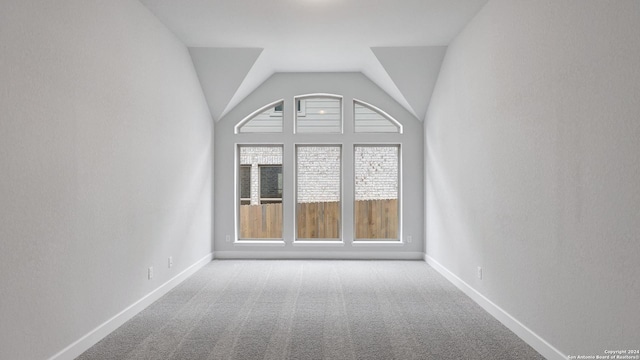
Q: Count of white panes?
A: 6